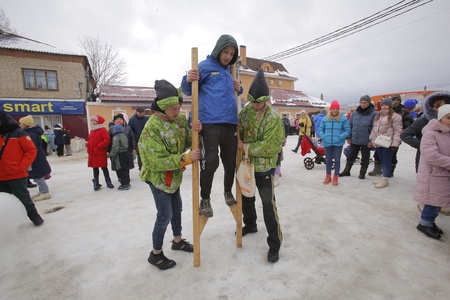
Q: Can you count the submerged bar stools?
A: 0